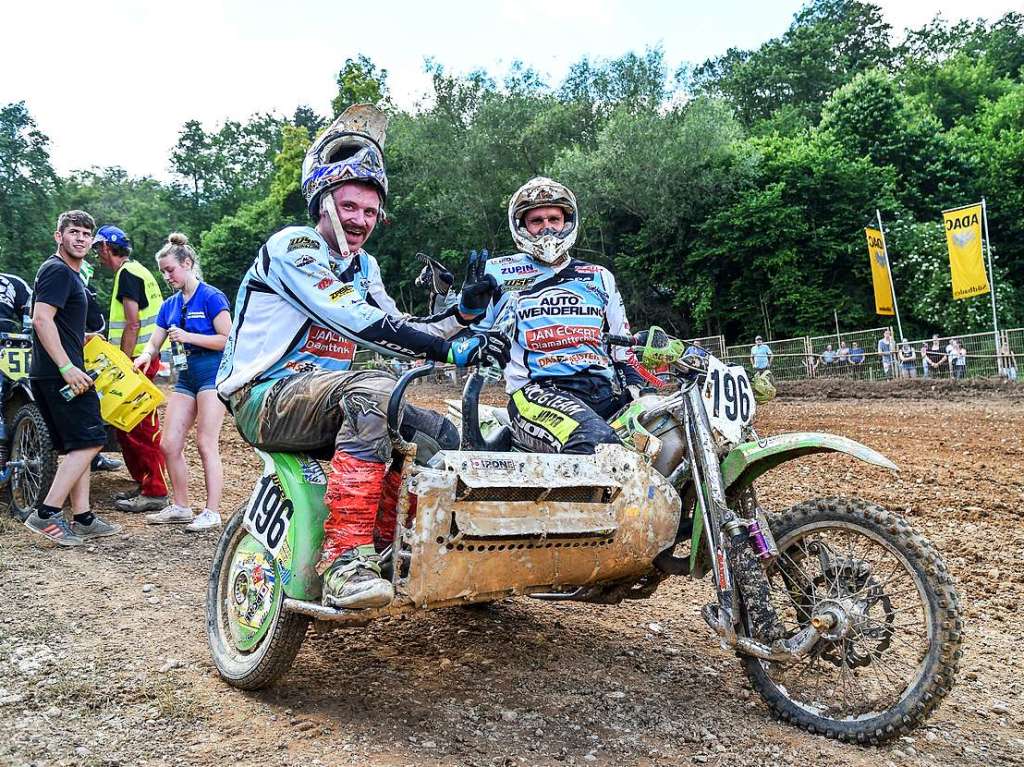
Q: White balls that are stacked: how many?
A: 0